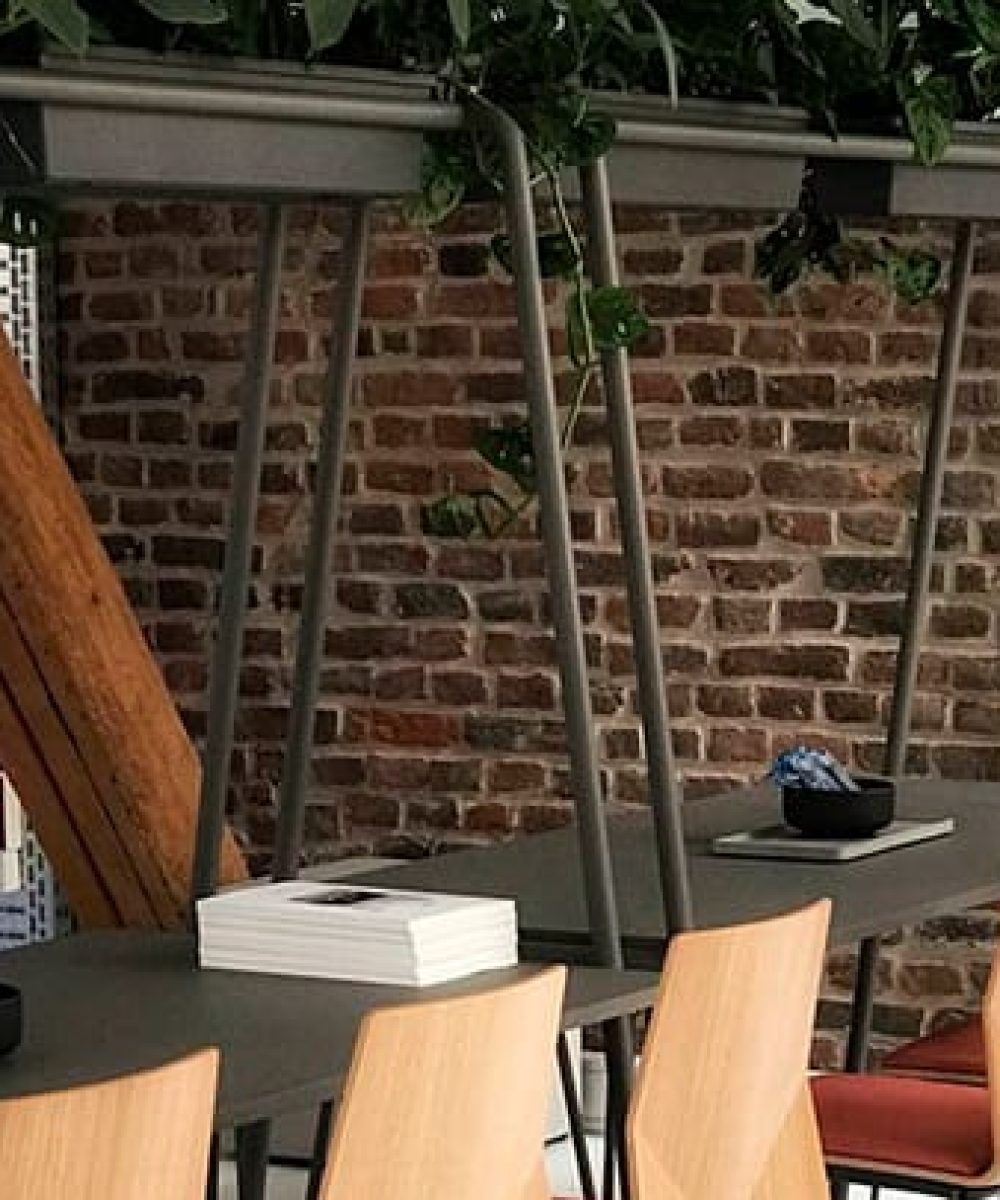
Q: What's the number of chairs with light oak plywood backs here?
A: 4